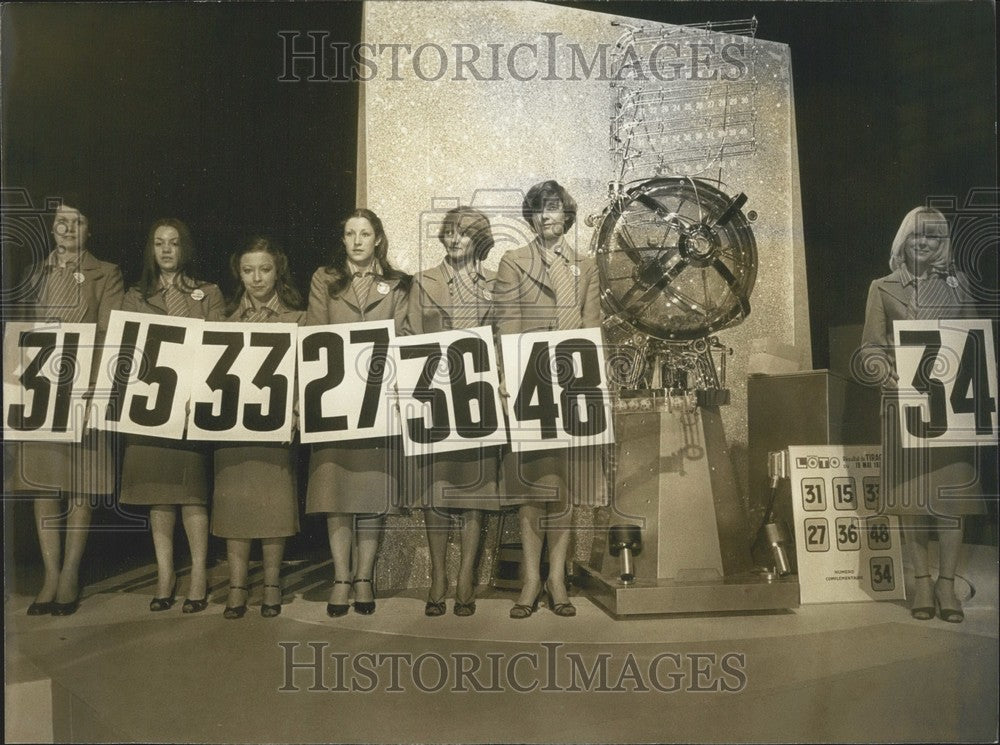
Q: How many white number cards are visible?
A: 7